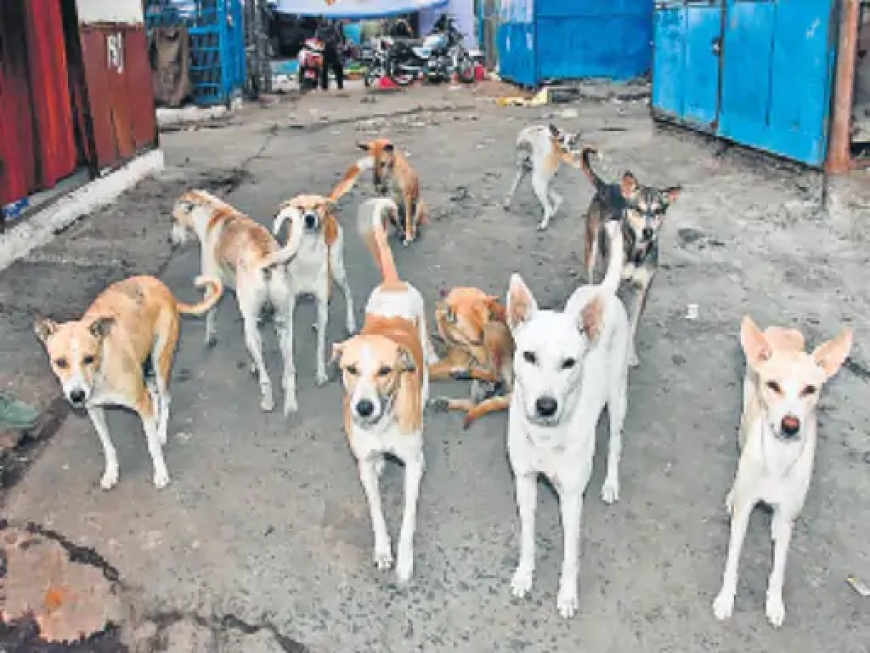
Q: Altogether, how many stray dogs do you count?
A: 10